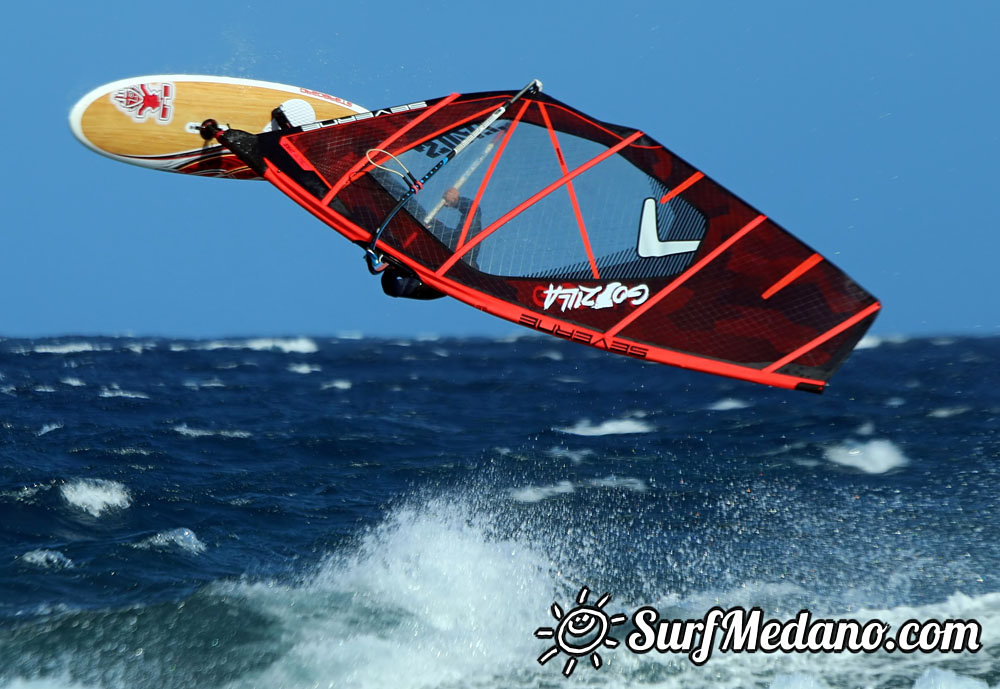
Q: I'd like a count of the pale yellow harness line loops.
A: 1